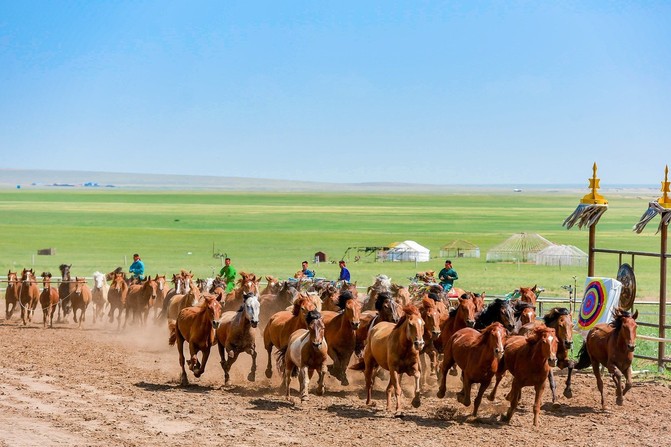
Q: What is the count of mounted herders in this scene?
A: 5